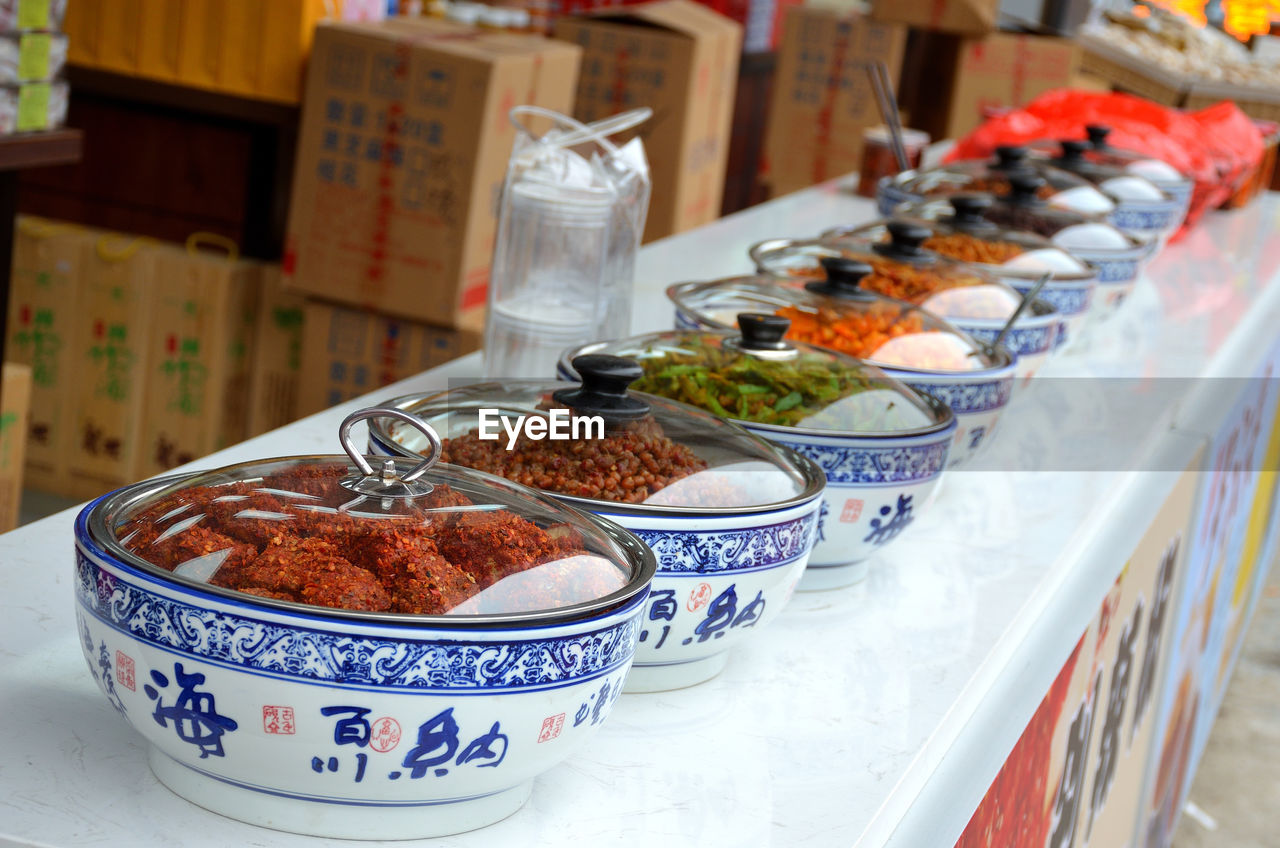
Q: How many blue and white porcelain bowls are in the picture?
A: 10